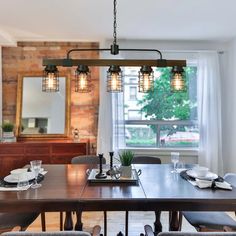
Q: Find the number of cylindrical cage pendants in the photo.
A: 5